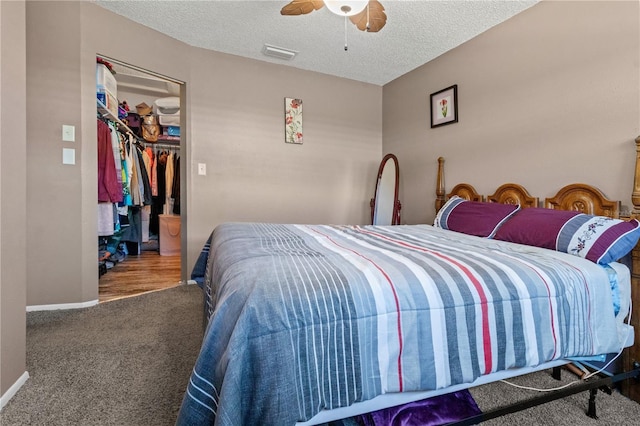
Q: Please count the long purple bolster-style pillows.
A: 2